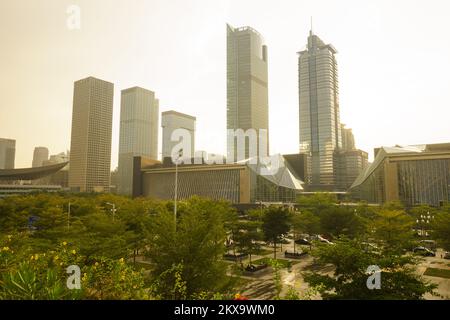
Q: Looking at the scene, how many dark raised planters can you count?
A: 3